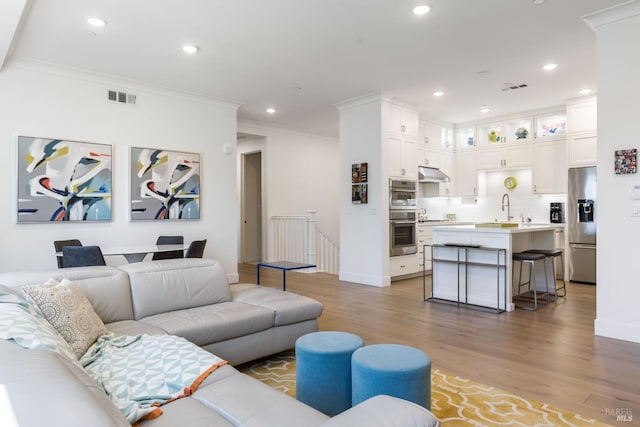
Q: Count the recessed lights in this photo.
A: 8